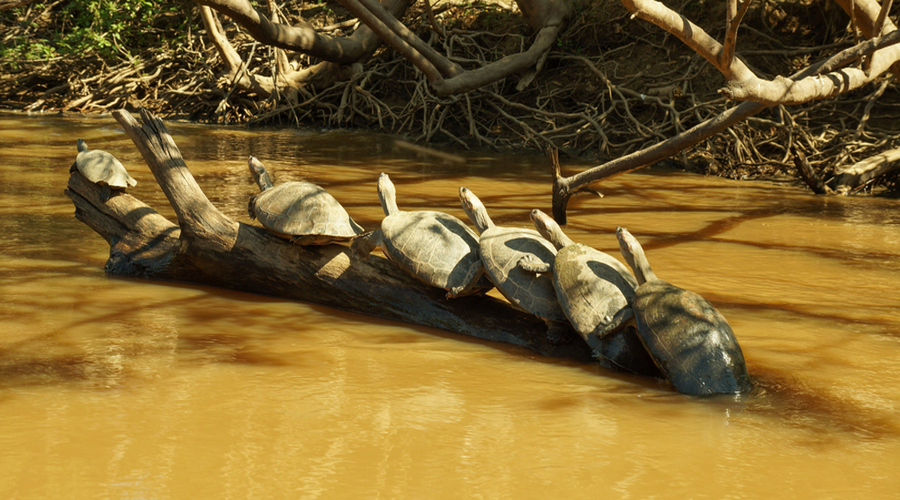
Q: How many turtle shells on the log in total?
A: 6